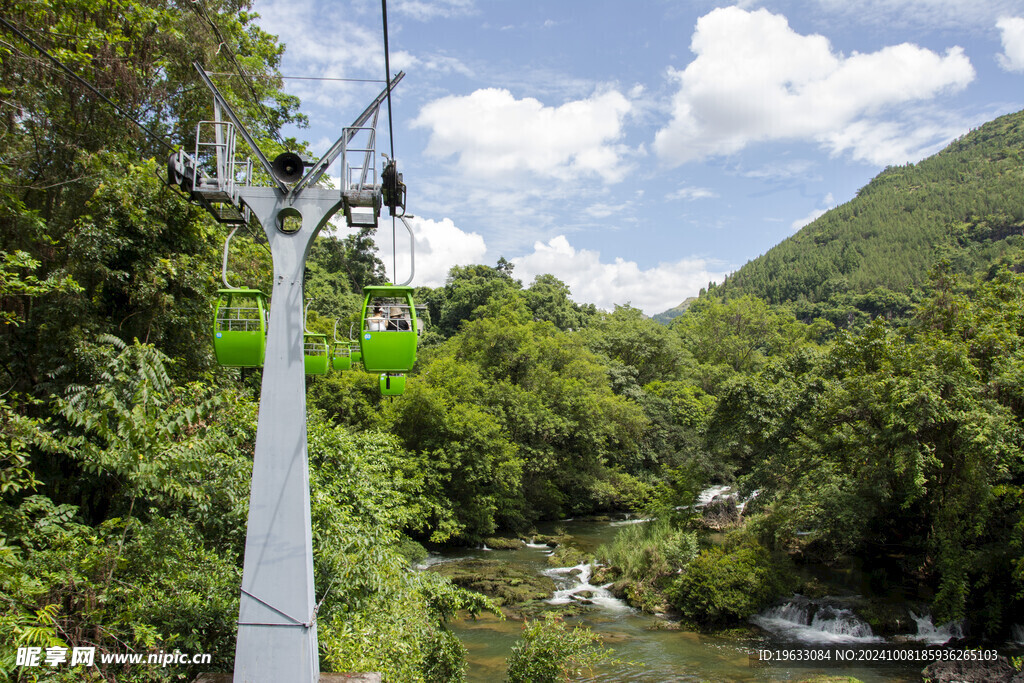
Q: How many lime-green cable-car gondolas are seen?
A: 6